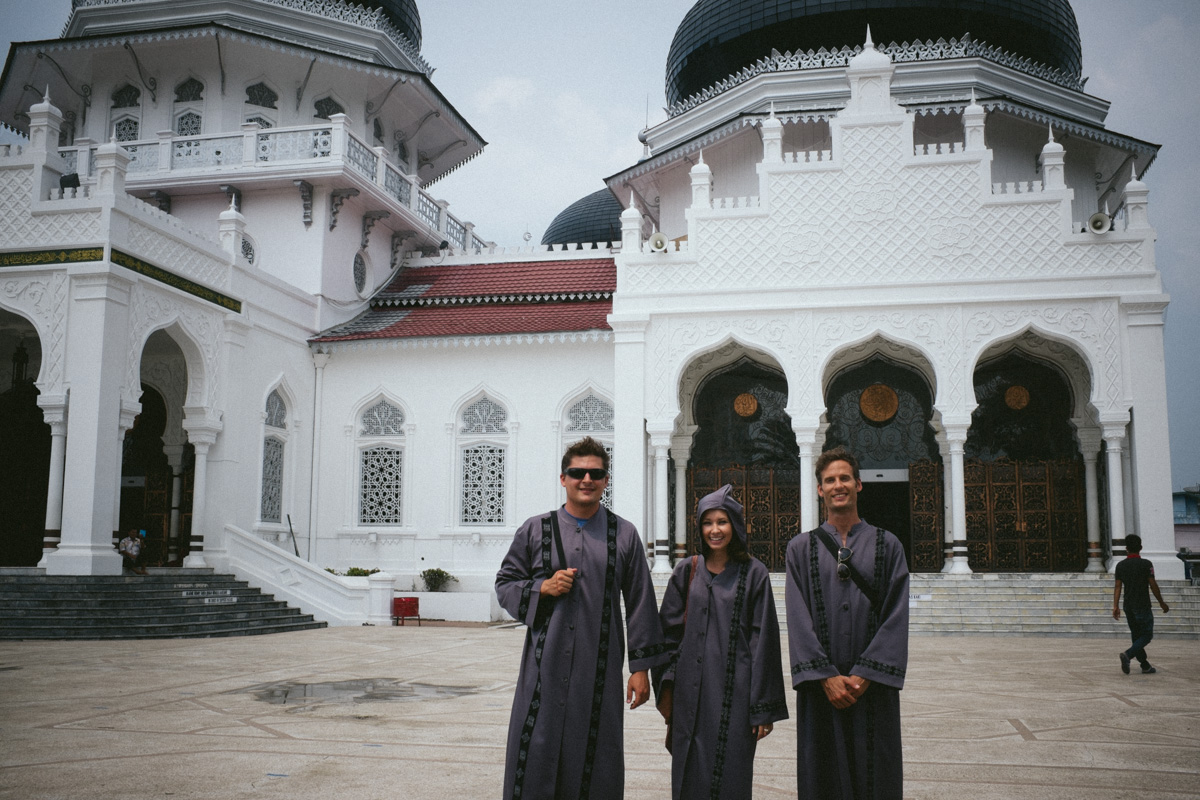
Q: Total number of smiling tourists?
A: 3